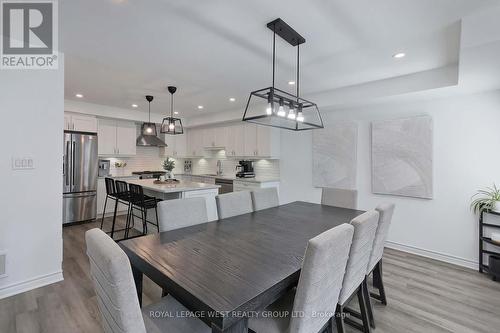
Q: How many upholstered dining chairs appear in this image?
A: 8